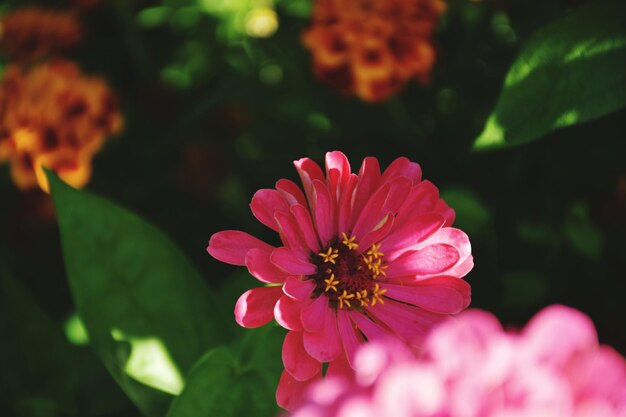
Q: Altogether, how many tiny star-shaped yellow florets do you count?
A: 9